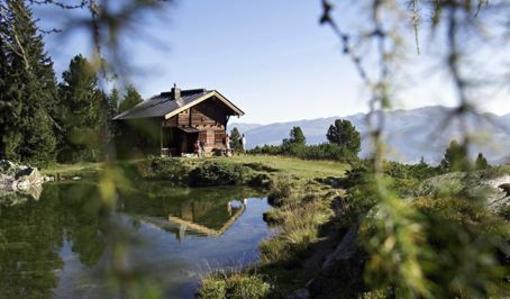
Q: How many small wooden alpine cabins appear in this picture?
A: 1